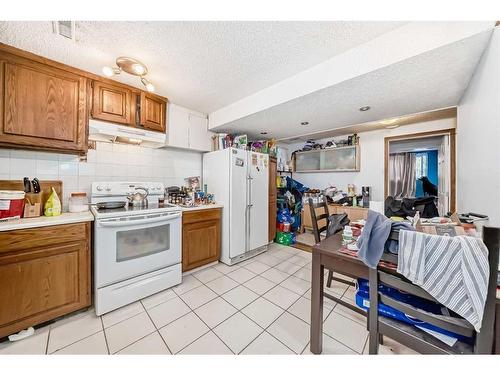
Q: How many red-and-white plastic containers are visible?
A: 1